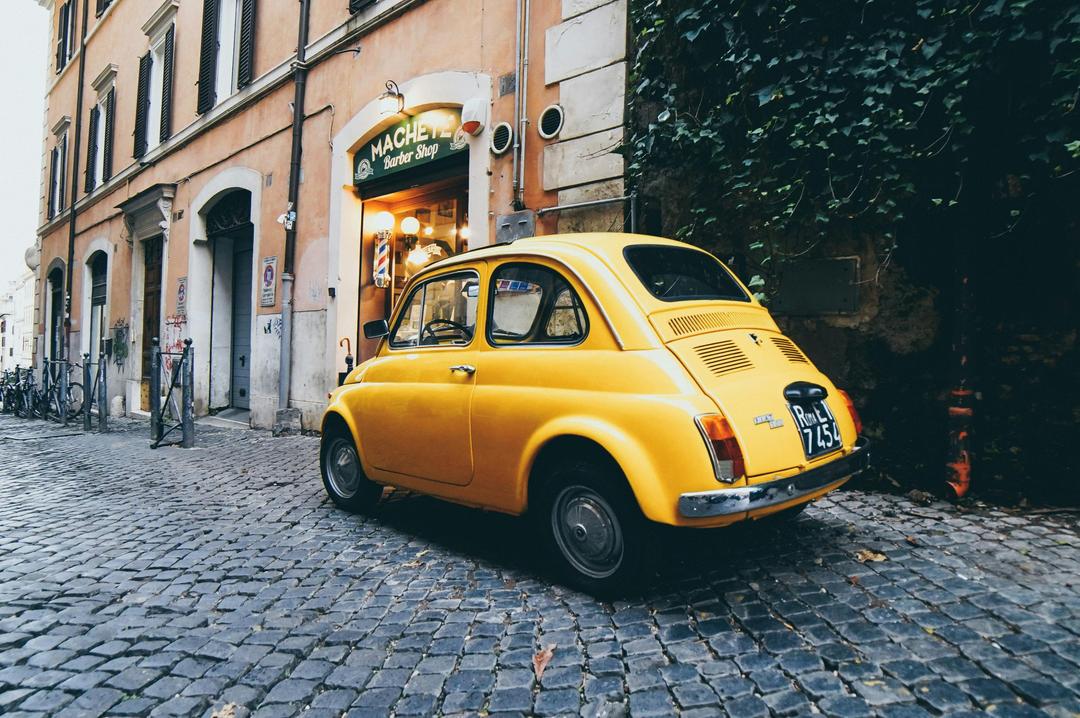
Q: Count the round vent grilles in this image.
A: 2